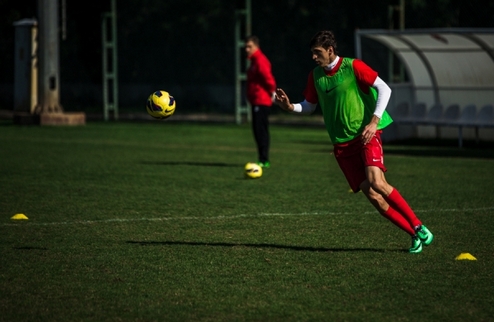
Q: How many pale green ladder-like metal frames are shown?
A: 3